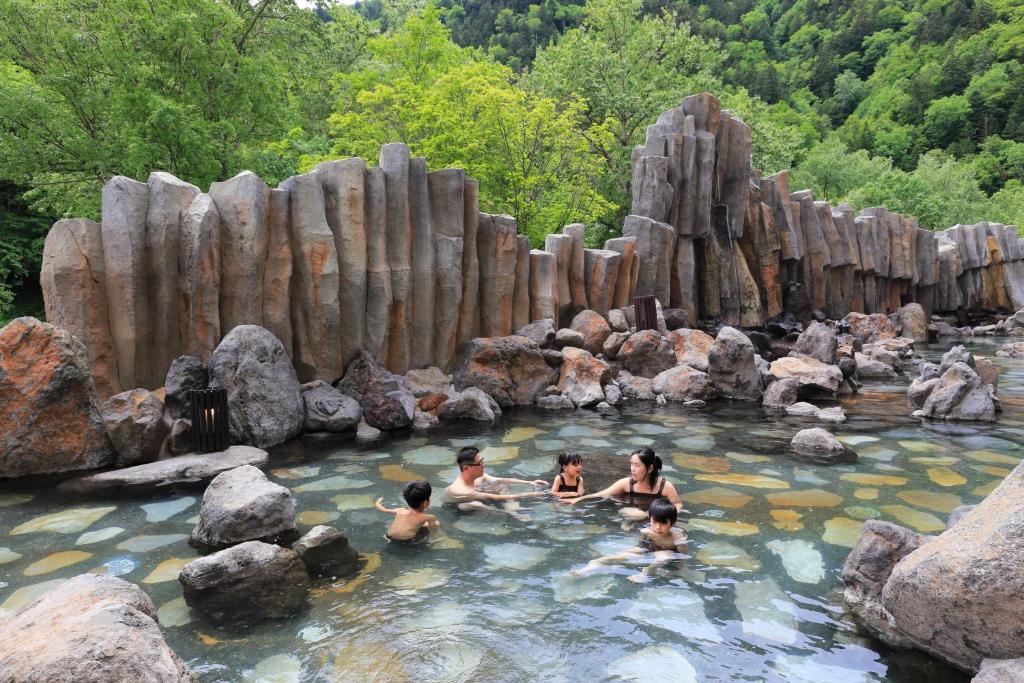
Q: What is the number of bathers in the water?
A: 5